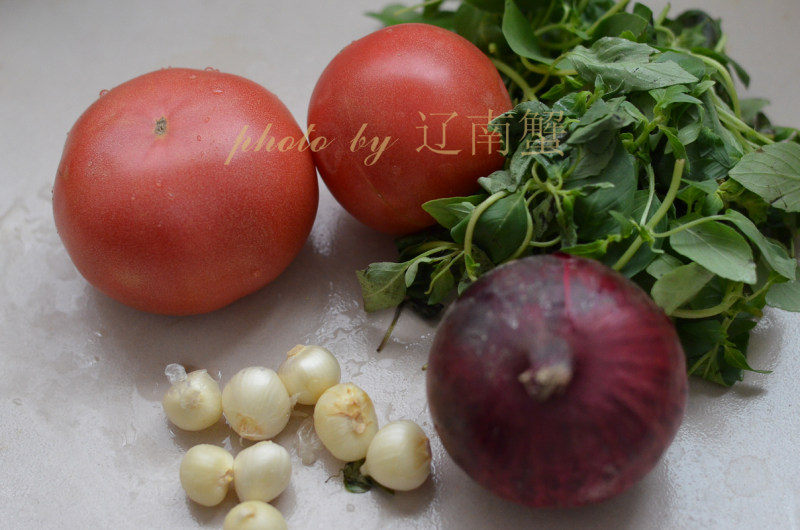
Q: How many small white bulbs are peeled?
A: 8